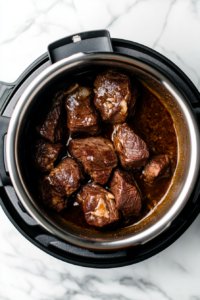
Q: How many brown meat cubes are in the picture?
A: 10